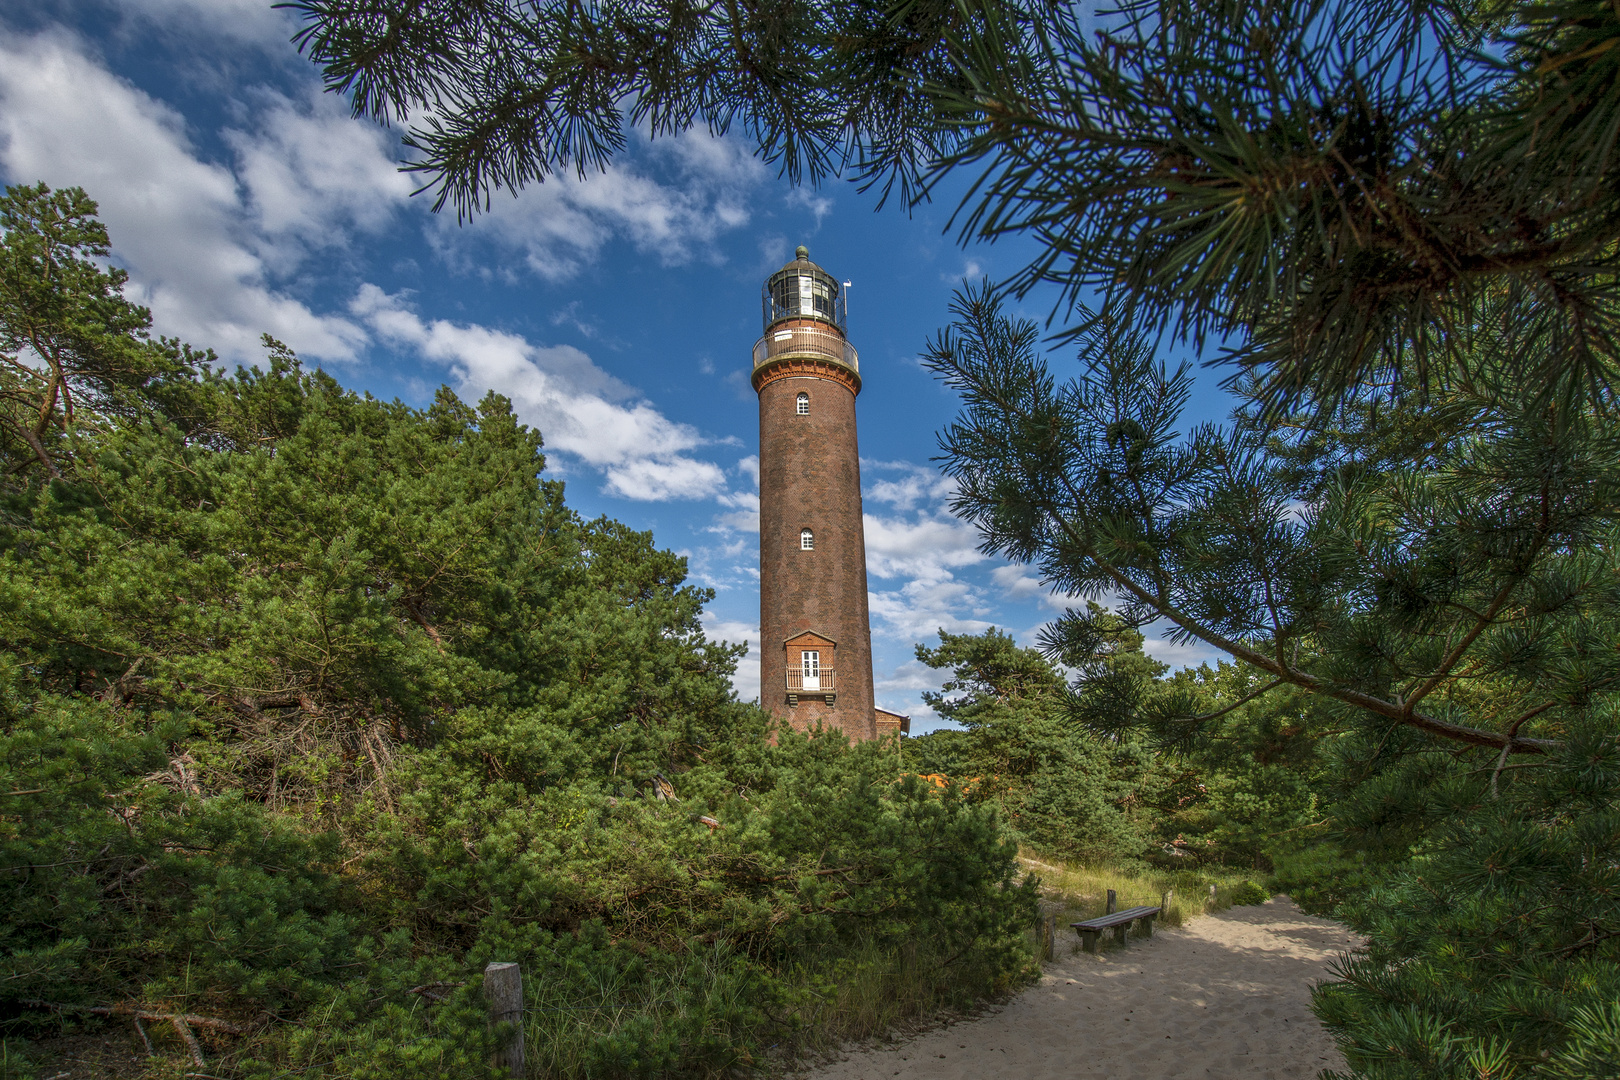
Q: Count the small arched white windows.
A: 2